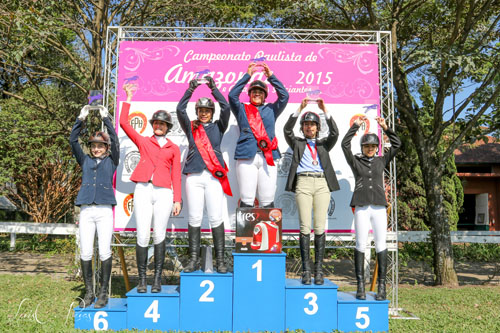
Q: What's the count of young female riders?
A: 6